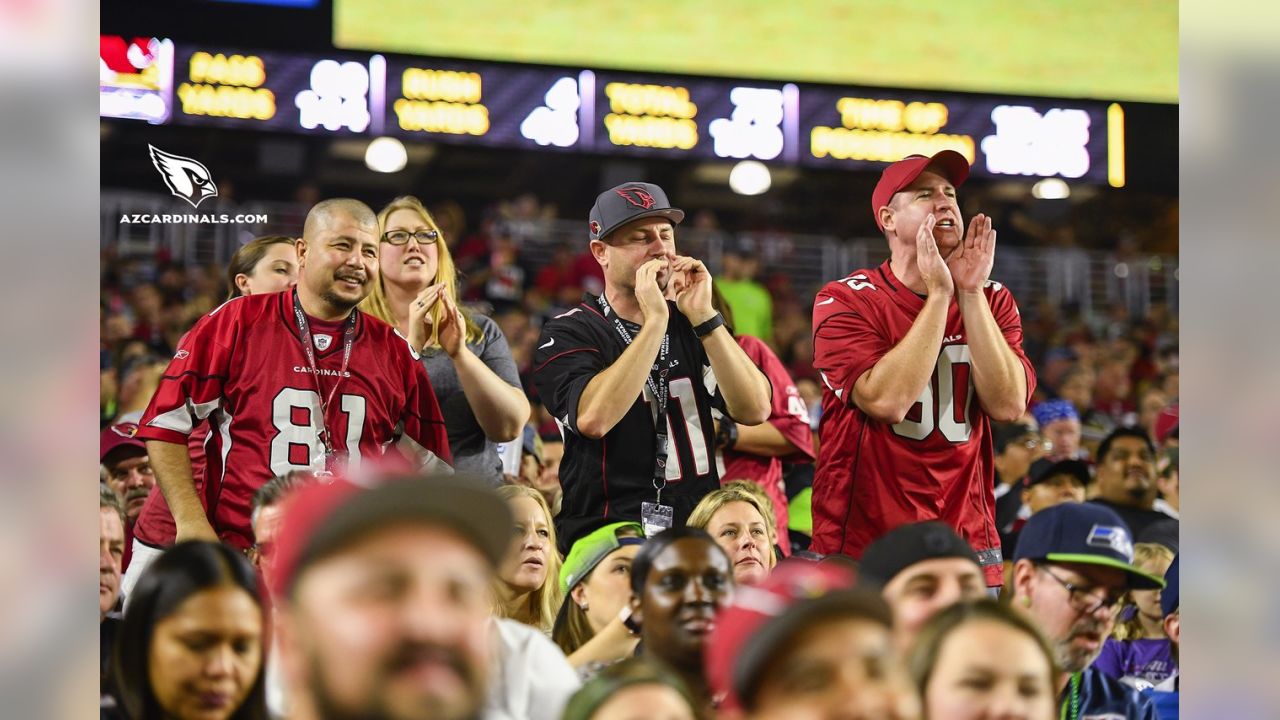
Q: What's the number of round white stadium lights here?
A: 3